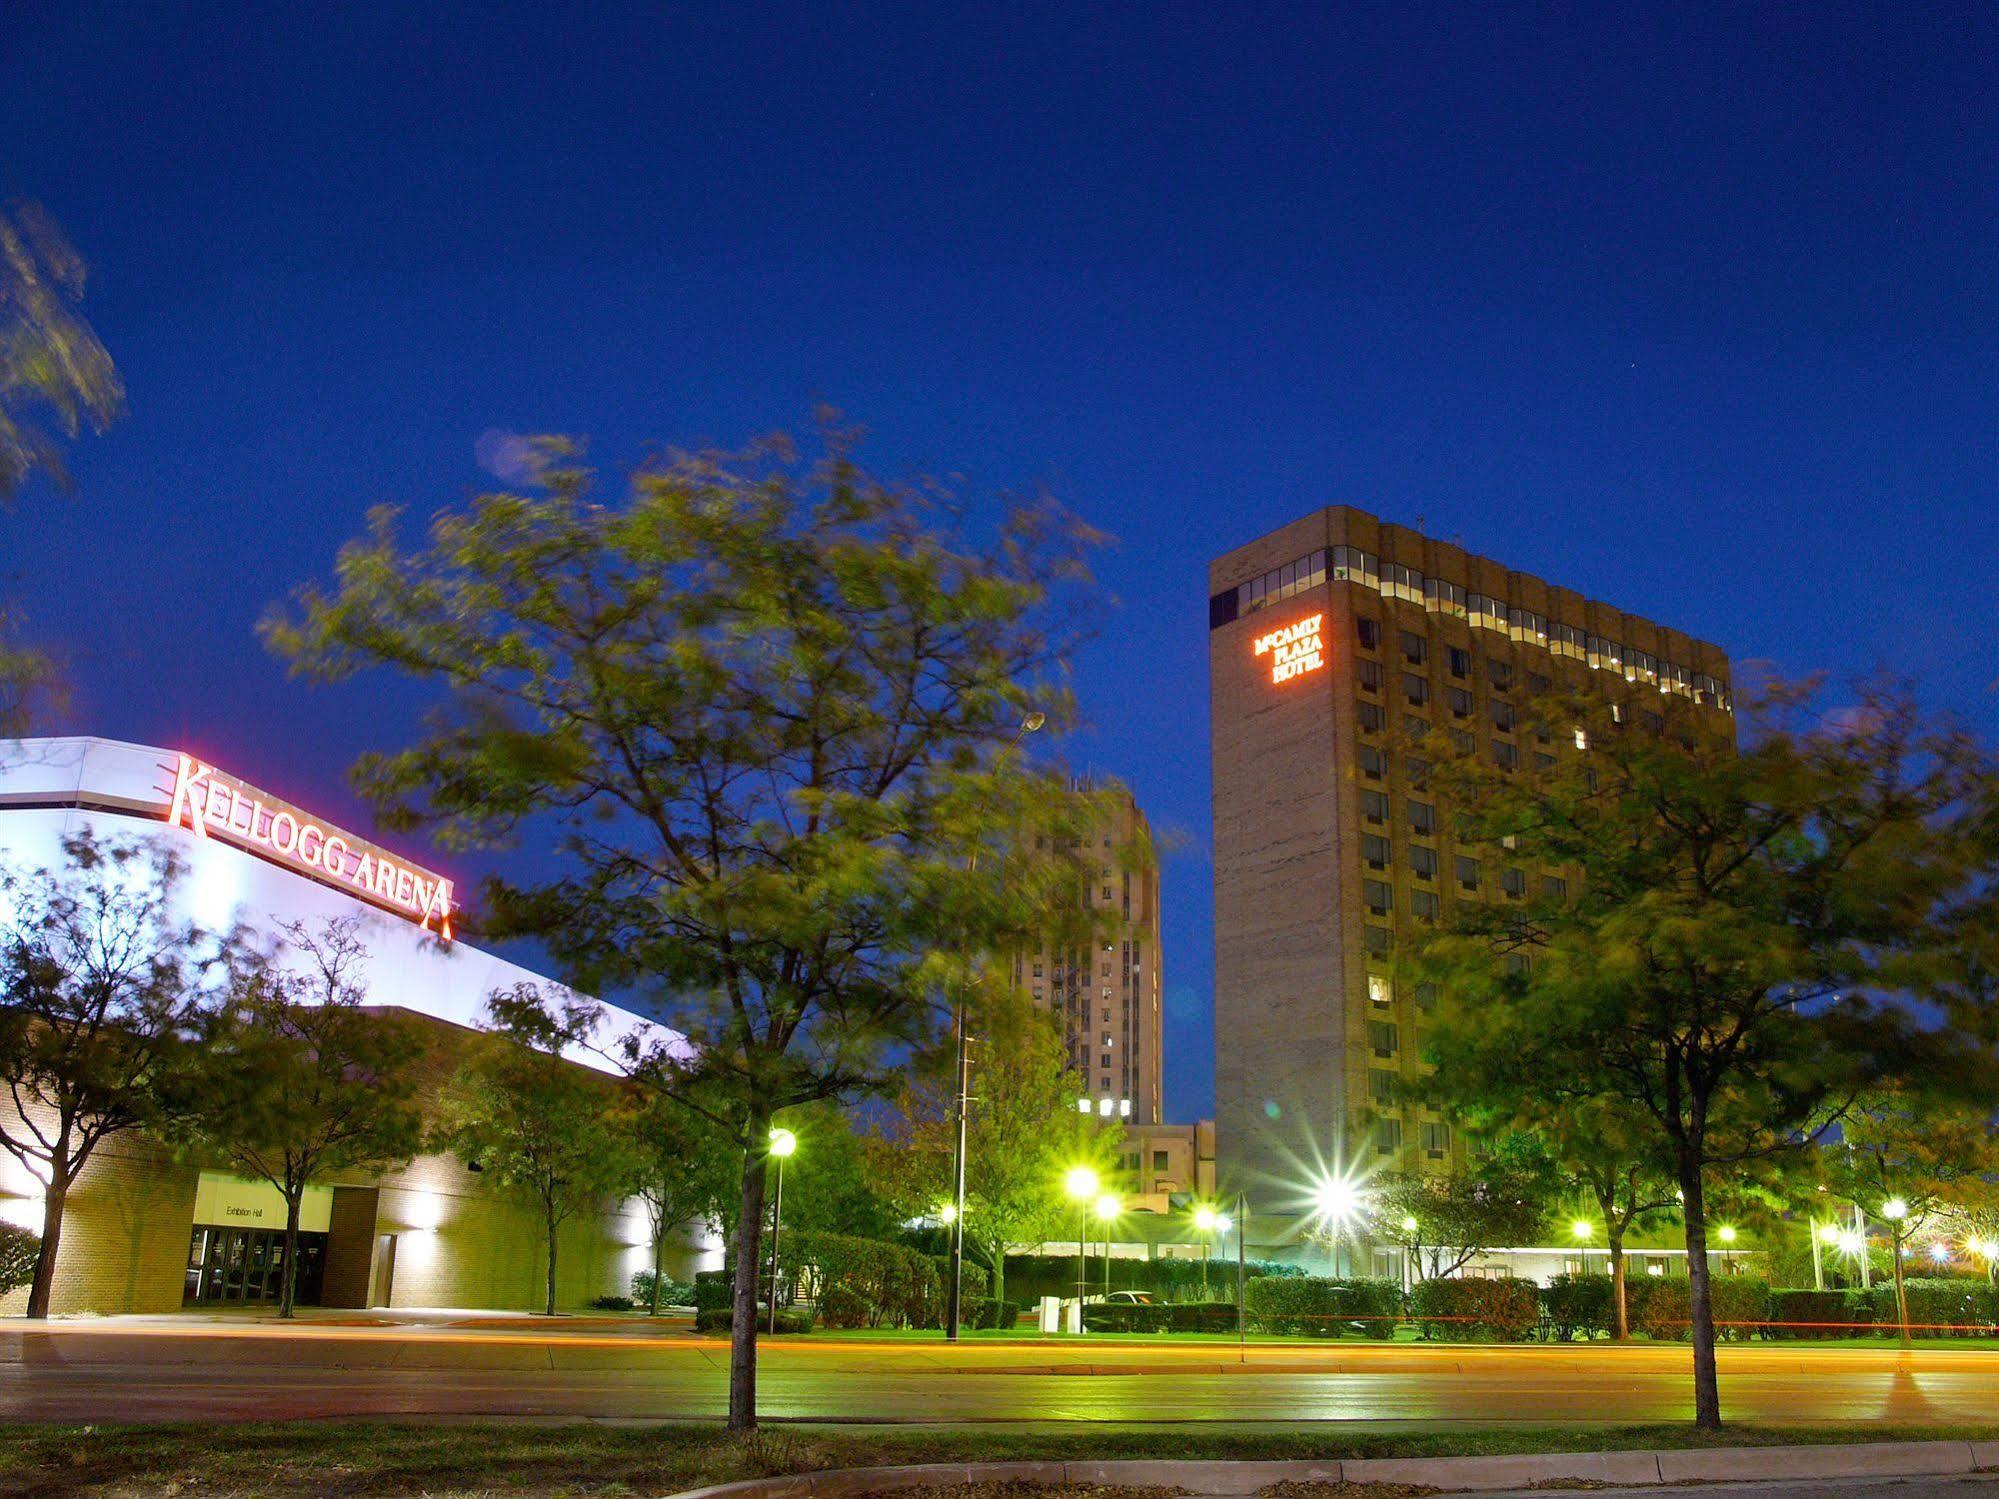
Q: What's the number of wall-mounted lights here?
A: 4